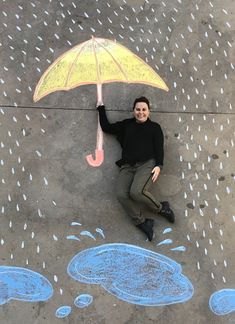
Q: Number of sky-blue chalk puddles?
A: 5